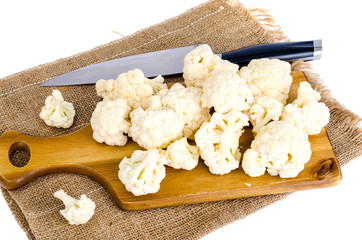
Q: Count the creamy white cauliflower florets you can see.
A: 15